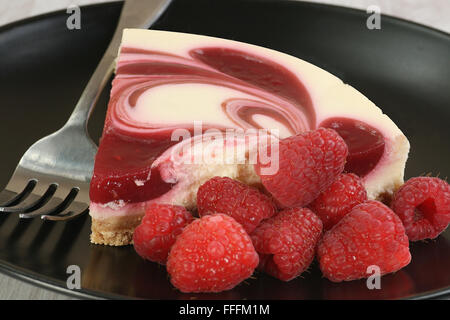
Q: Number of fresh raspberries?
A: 8